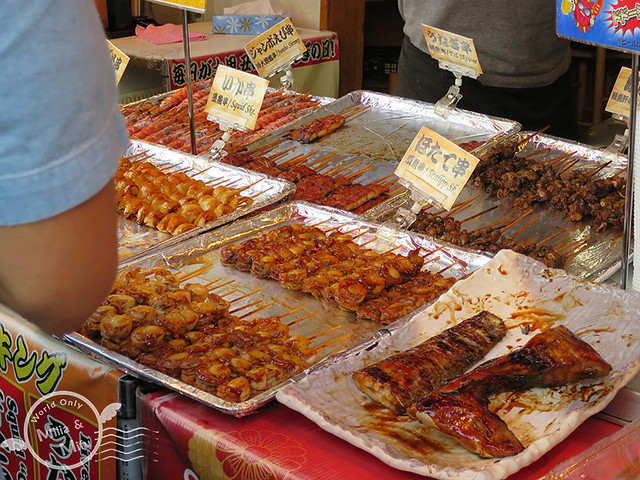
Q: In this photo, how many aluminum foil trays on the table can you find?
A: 5